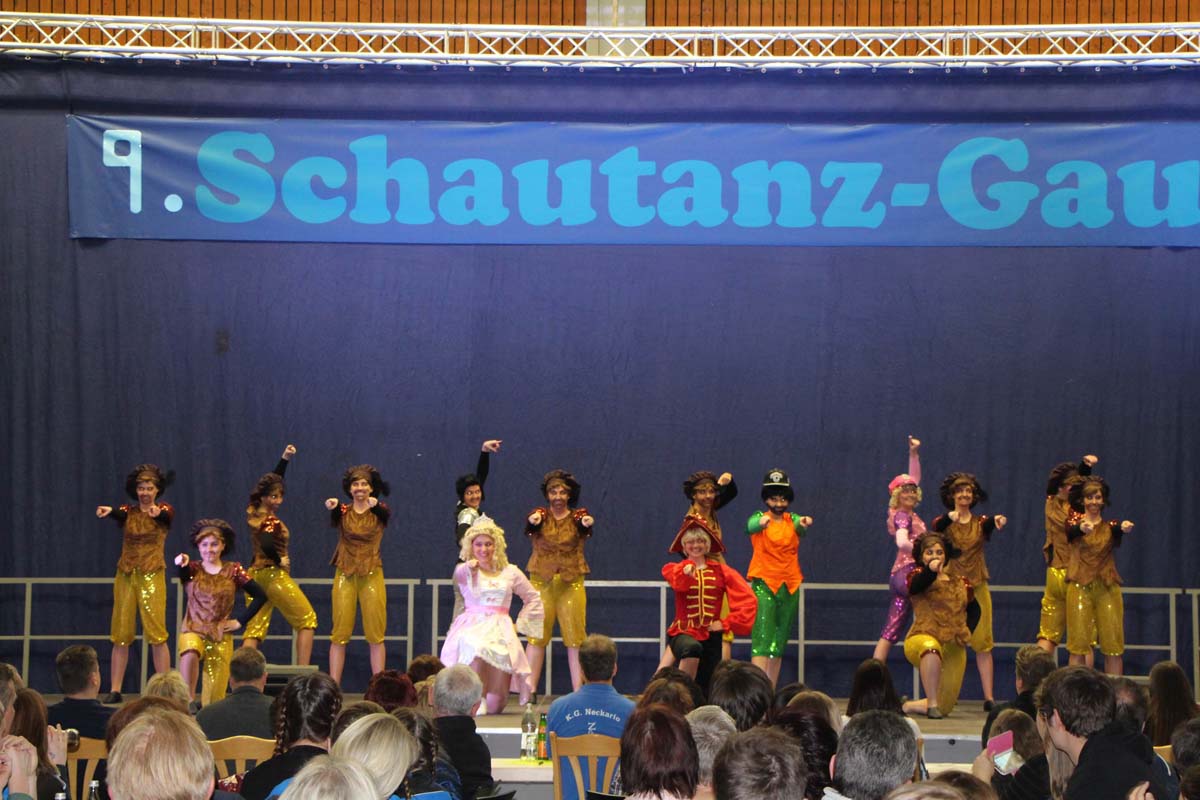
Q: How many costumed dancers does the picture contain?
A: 15